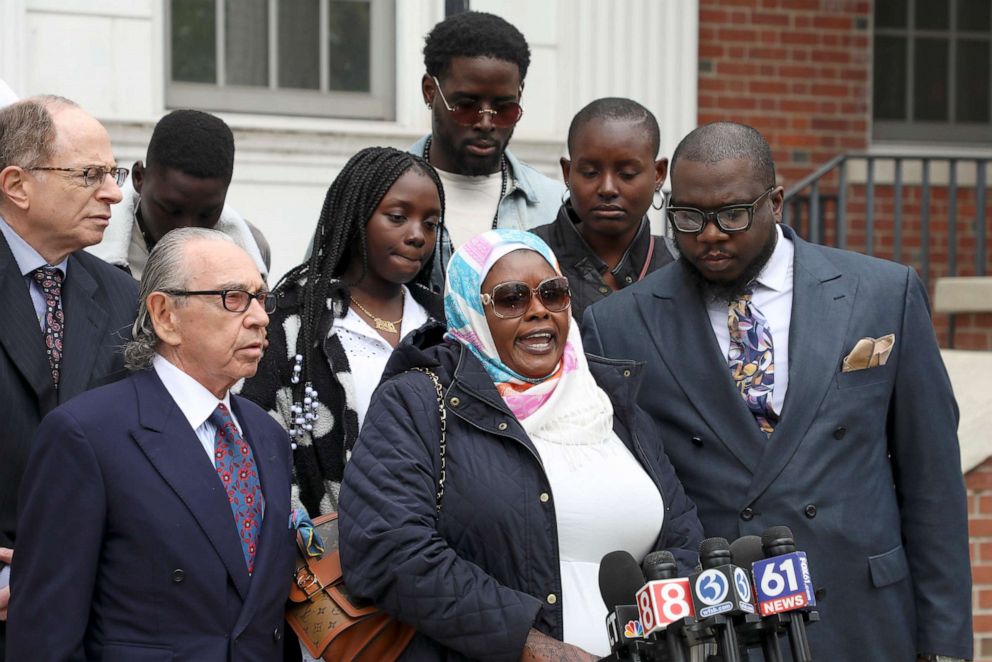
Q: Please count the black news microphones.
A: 5